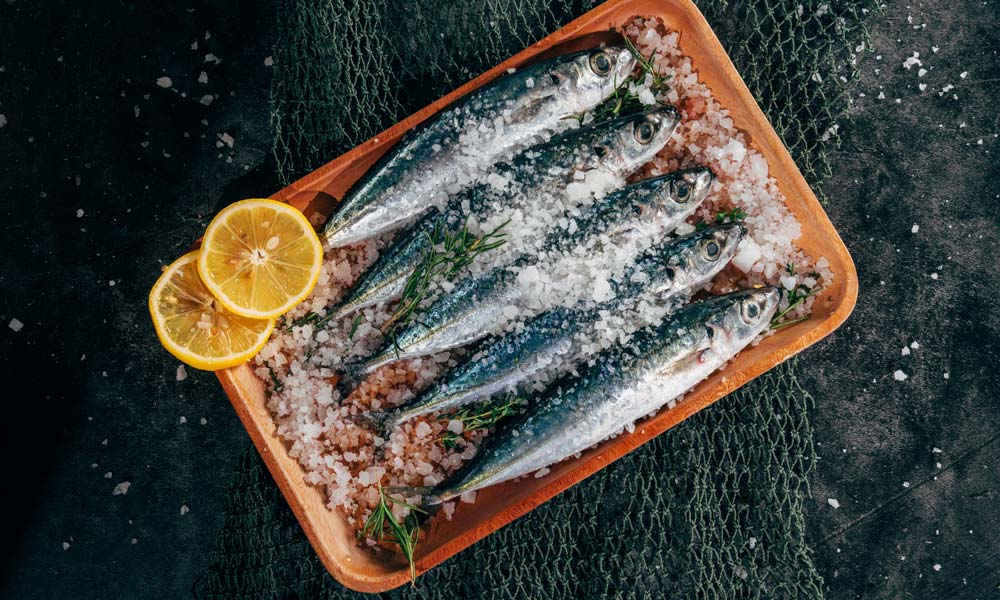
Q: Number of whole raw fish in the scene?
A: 5